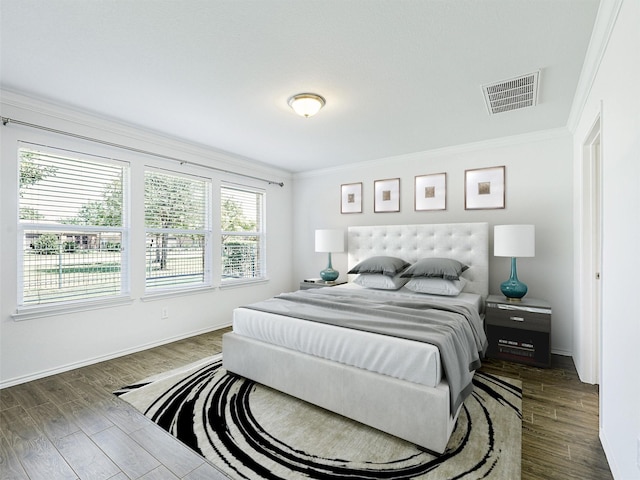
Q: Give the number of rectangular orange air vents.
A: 0